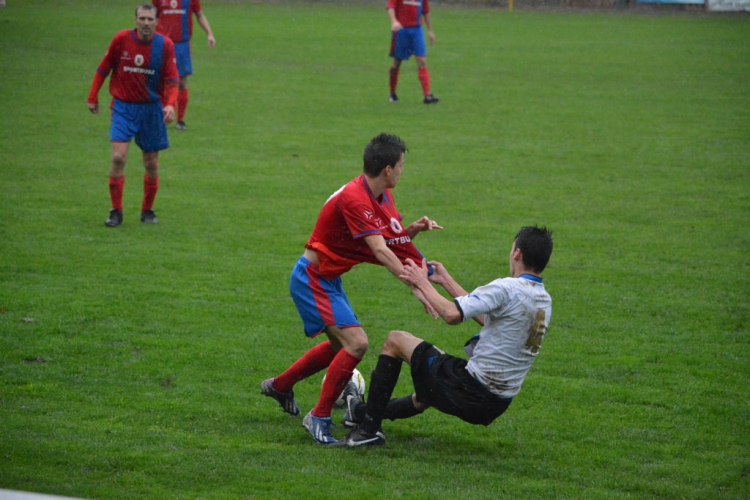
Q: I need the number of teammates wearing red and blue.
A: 4